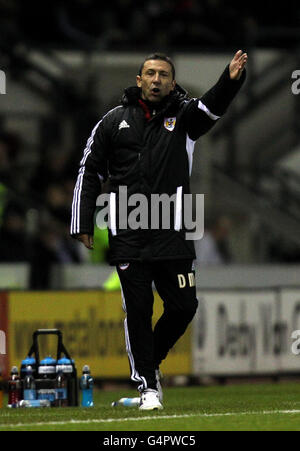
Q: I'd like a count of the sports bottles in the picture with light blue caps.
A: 3